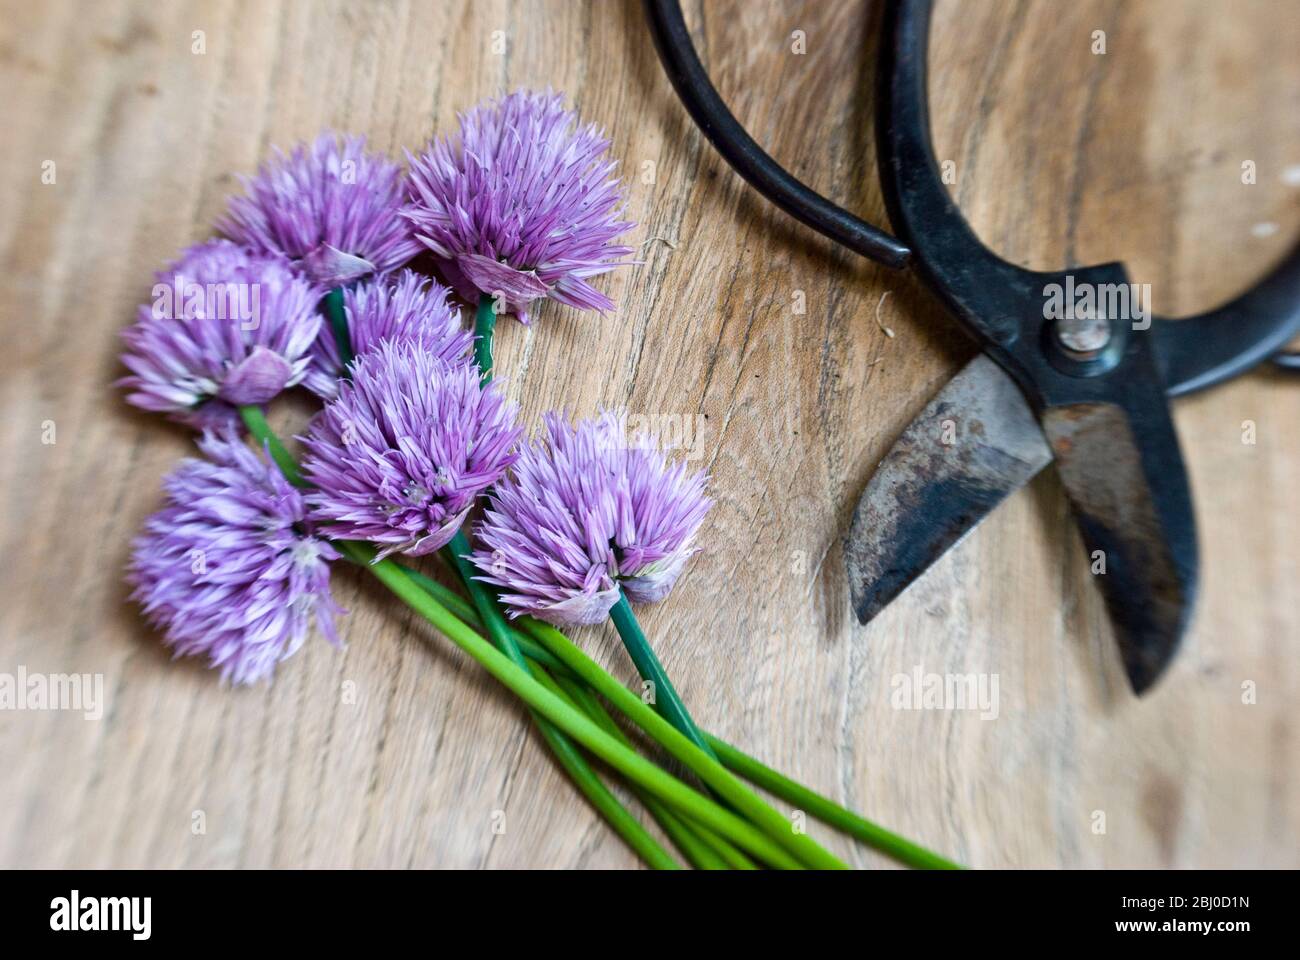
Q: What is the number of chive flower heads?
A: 7